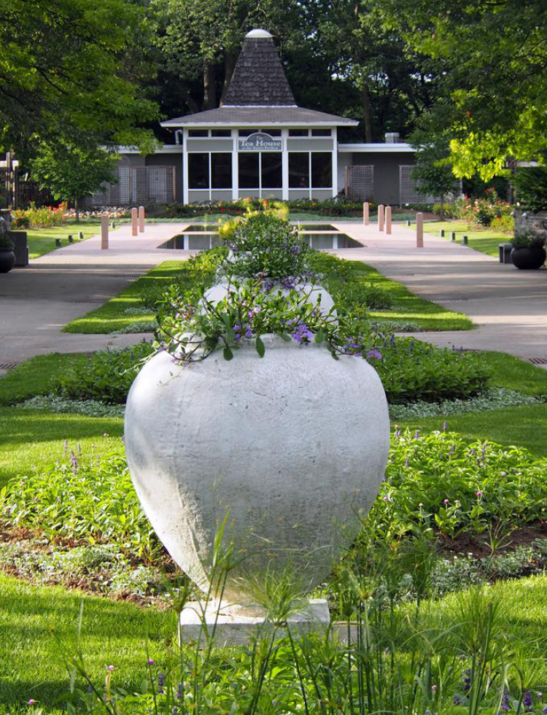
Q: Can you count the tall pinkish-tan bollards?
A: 7